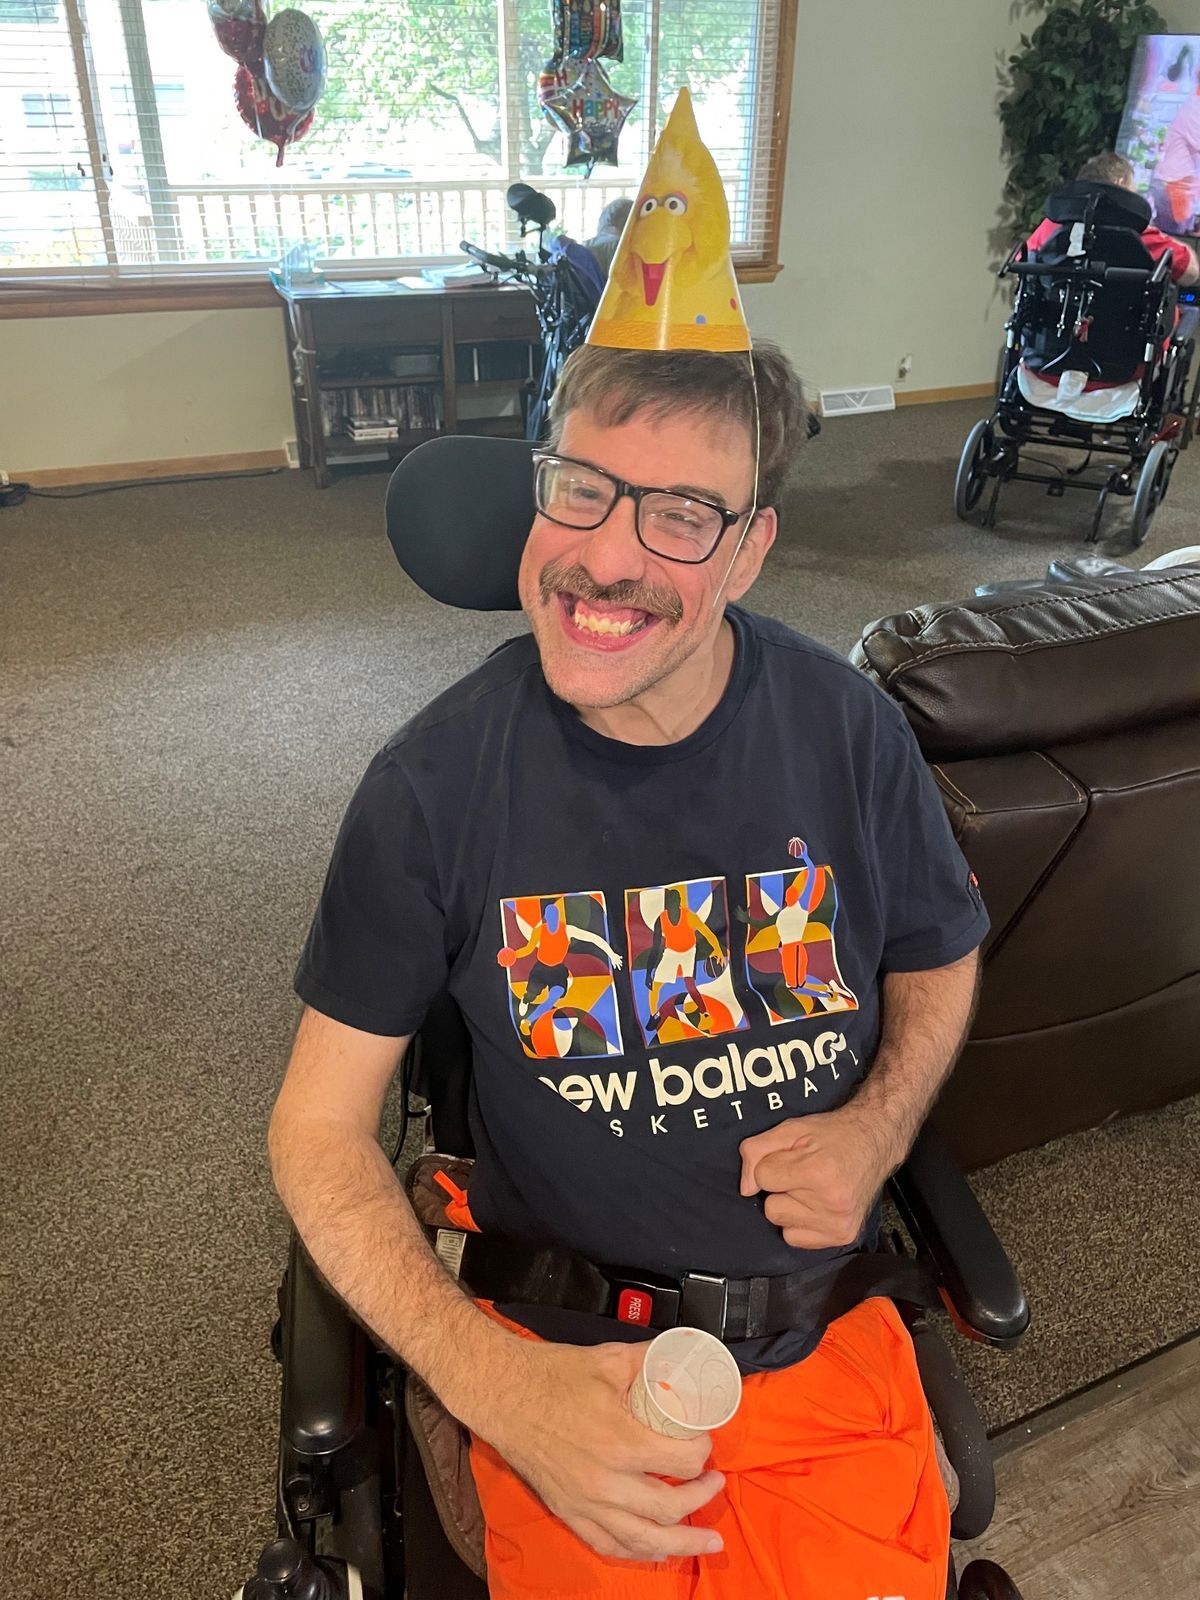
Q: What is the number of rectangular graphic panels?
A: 3